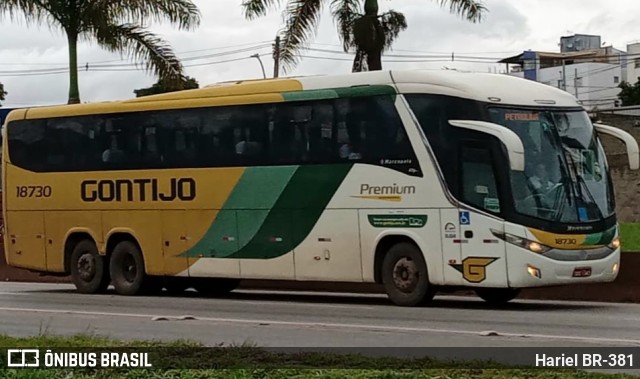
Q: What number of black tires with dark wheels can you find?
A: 3